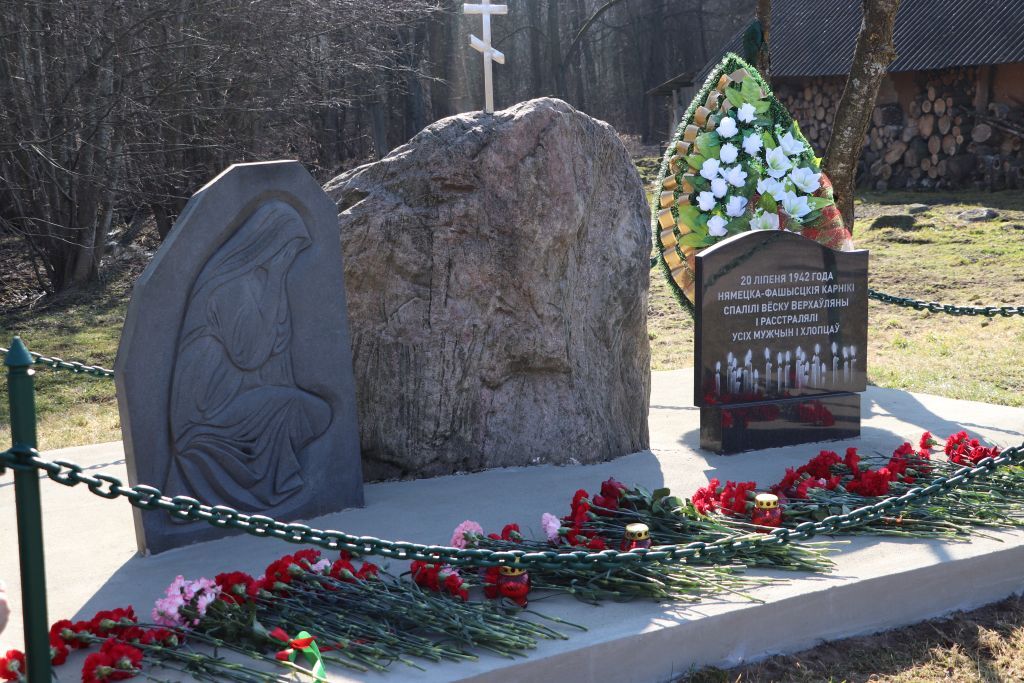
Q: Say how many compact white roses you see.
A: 10